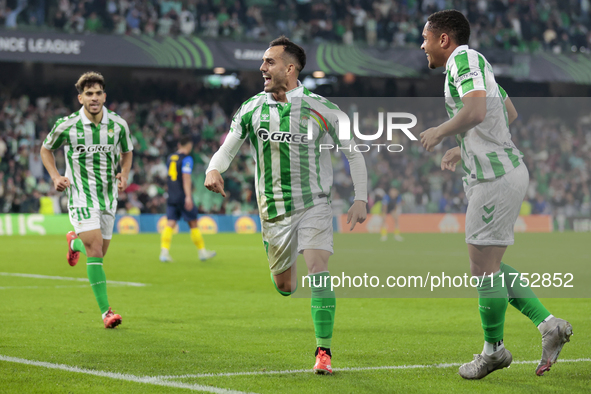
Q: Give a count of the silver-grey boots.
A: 2